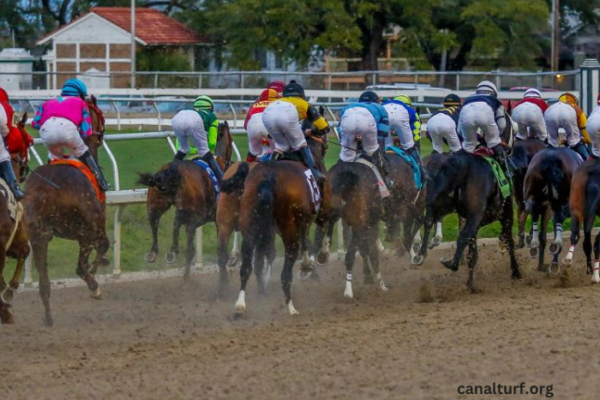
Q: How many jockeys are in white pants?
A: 12